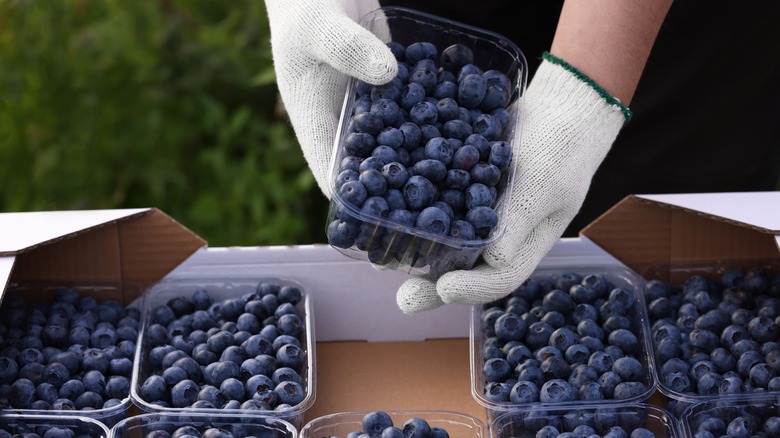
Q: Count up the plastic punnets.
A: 10